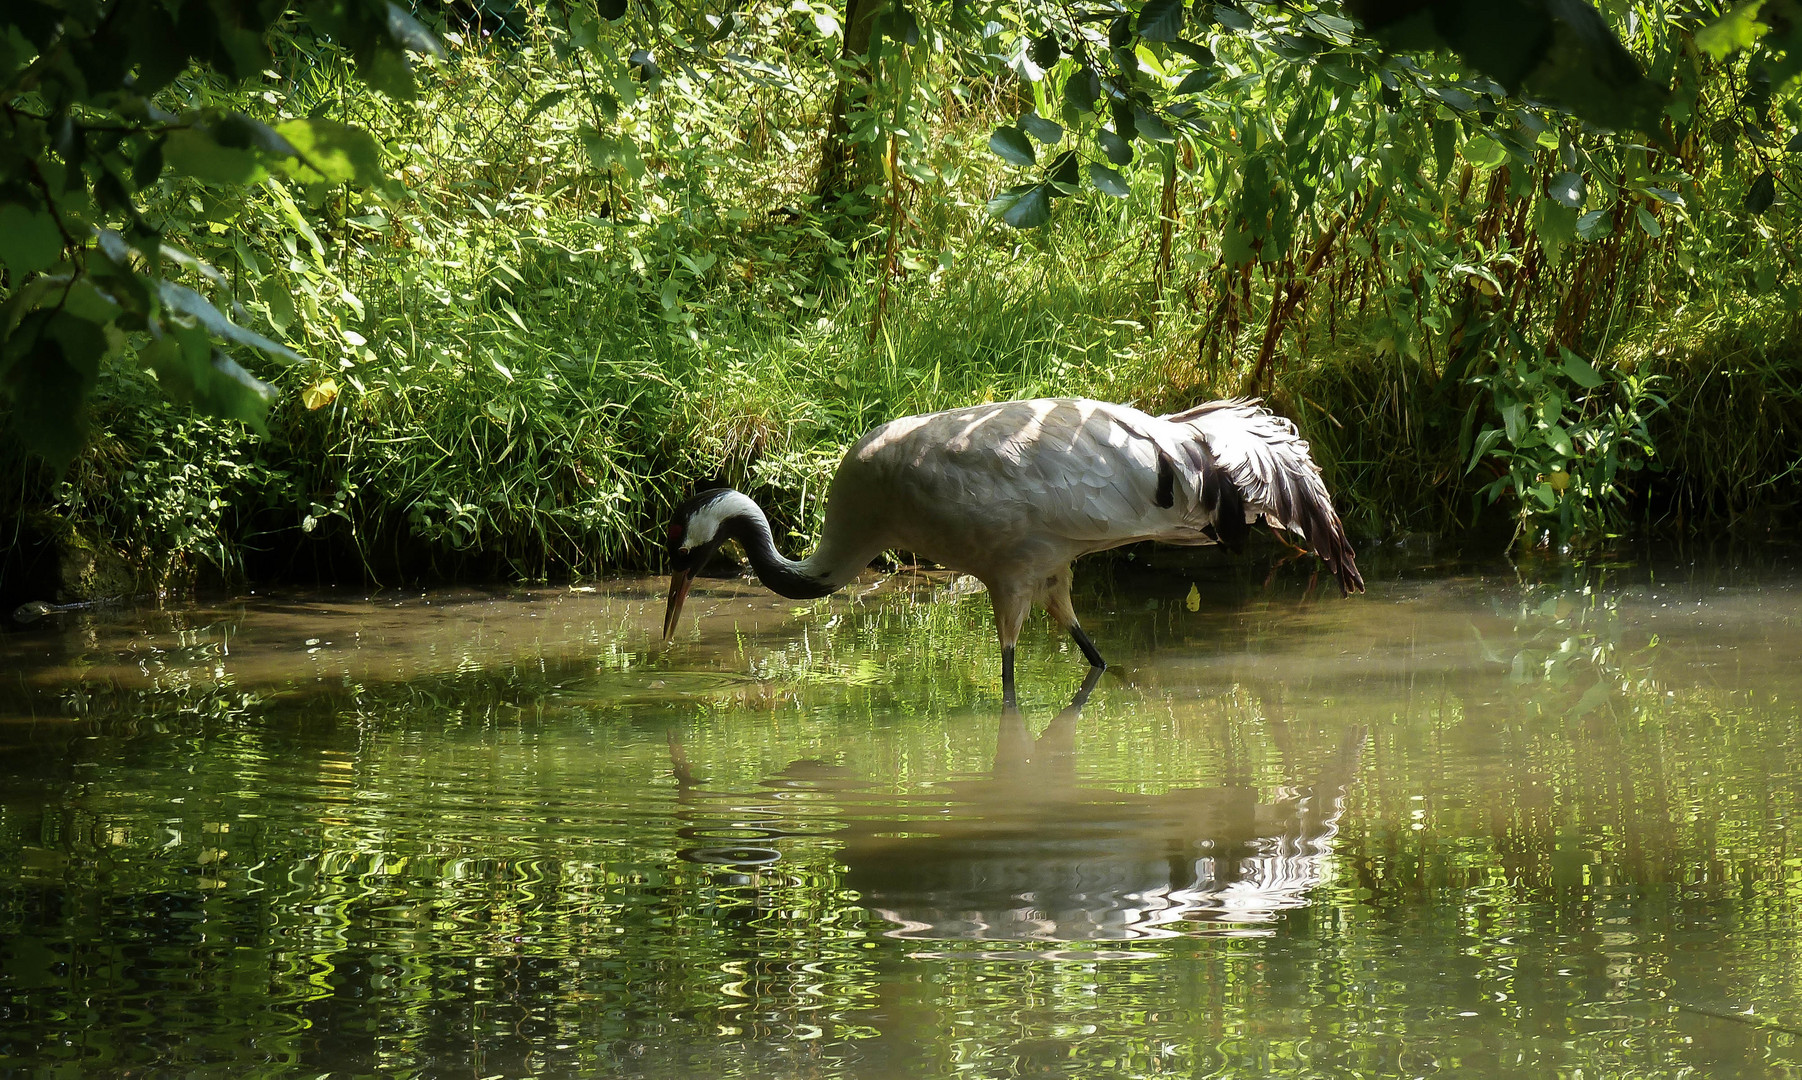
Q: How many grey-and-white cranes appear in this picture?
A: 1